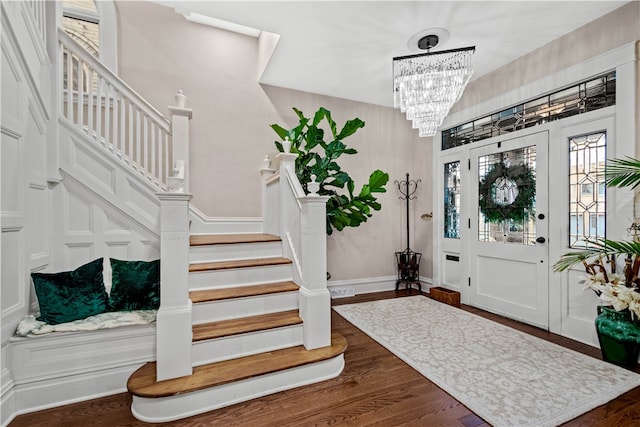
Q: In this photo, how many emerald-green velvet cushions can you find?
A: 2